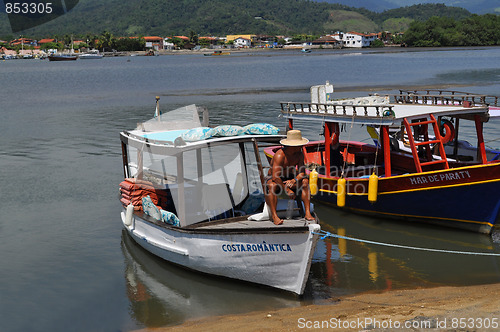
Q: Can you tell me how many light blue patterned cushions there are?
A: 5